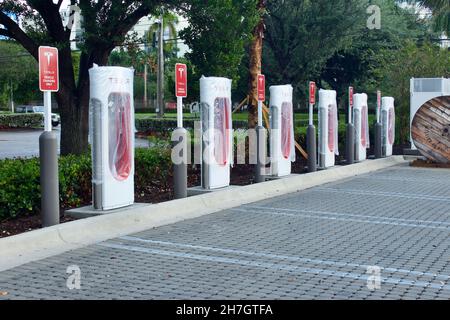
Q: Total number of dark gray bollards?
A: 6